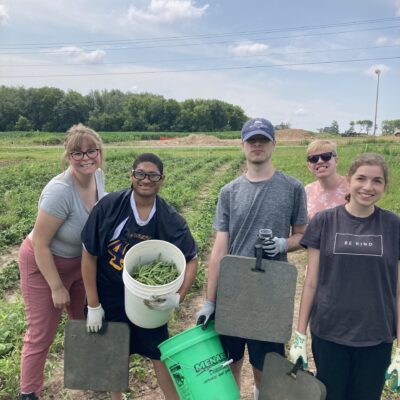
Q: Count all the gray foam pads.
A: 3